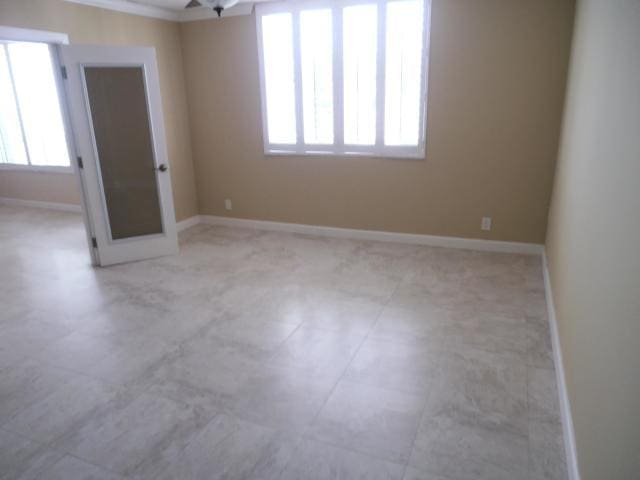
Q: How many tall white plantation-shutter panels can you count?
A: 4